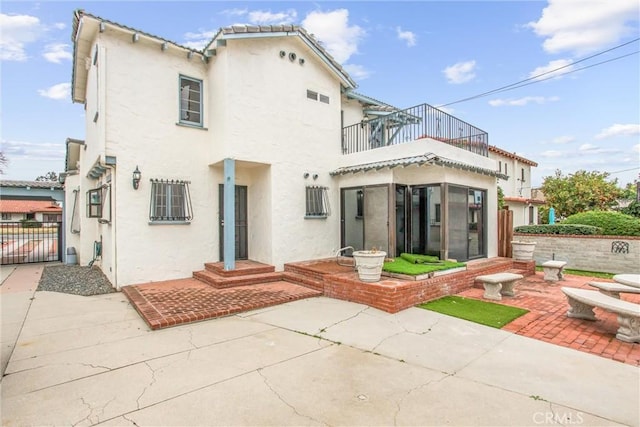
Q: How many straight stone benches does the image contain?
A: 2